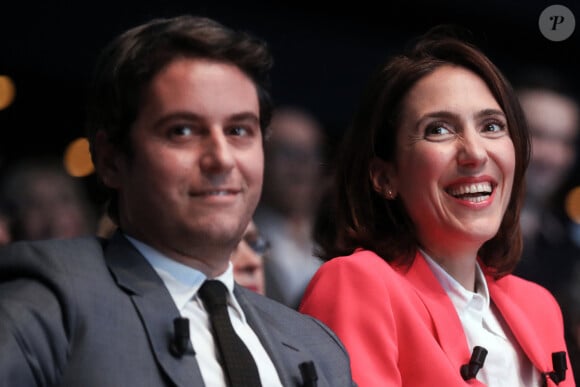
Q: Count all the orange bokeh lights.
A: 3